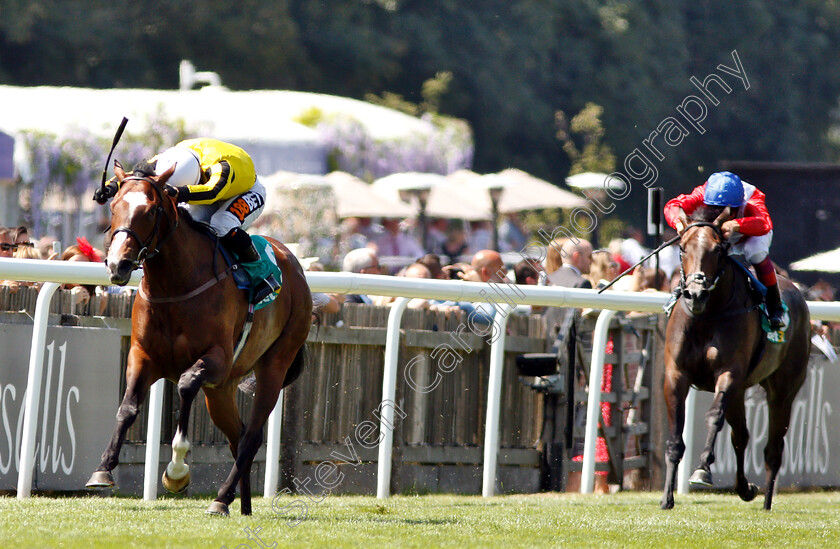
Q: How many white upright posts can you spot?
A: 7